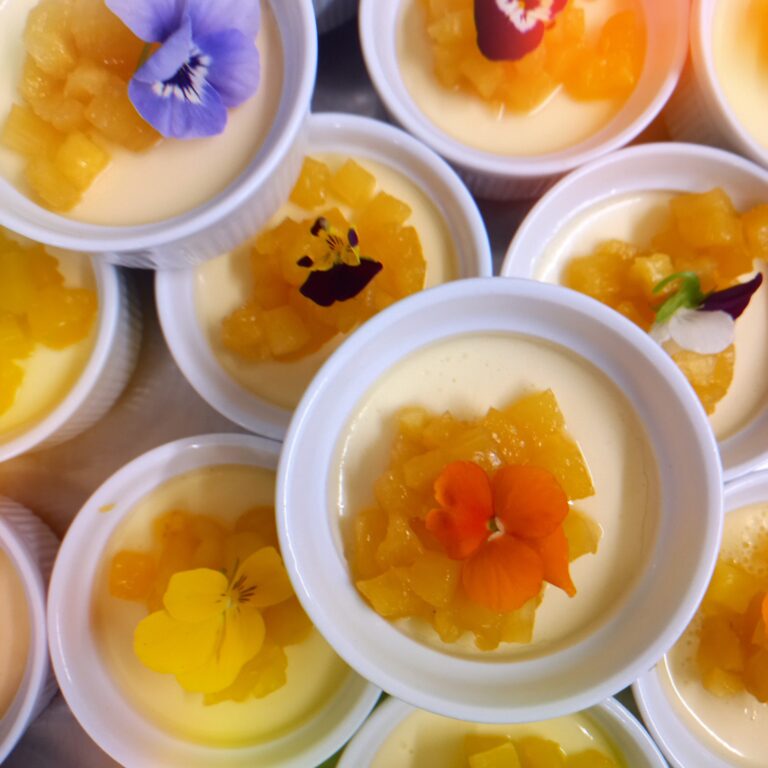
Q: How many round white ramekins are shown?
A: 11